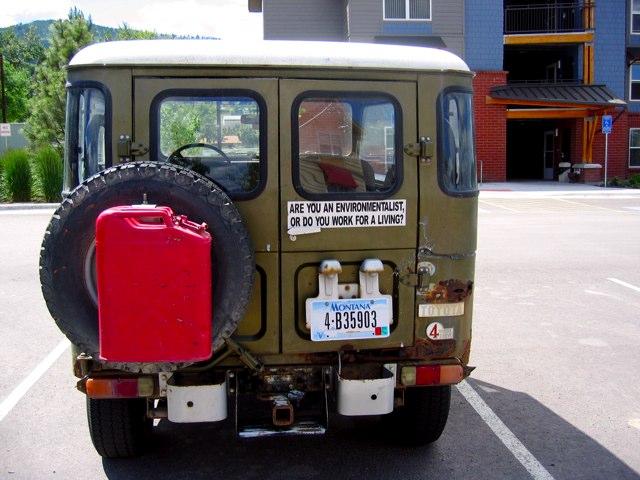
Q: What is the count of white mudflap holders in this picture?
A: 2